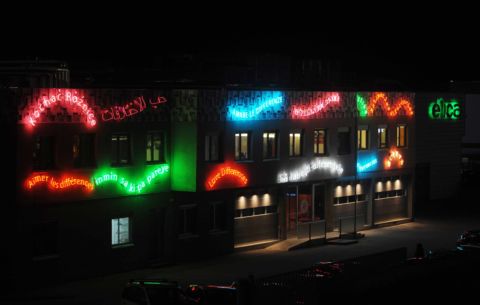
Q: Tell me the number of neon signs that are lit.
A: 13